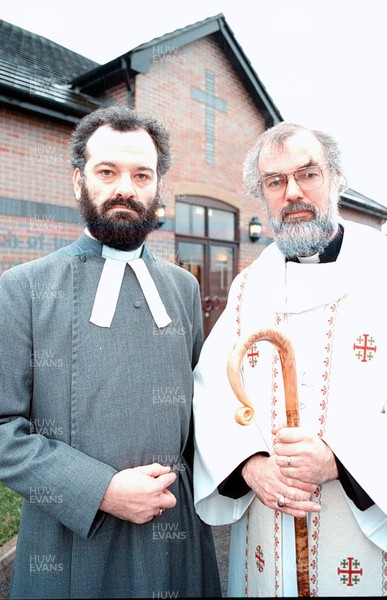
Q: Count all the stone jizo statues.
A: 0